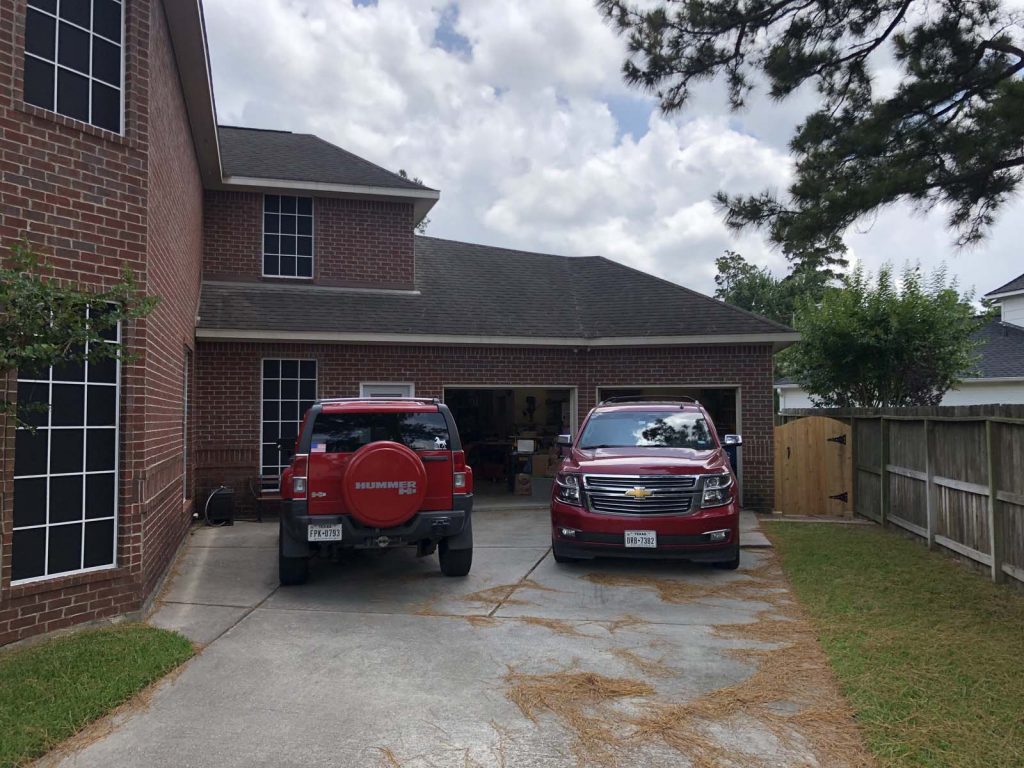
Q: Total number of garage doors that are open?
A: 2